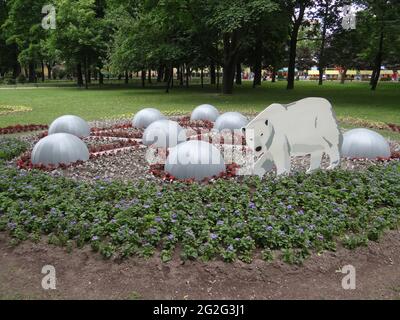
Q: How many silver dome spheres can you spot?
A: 8